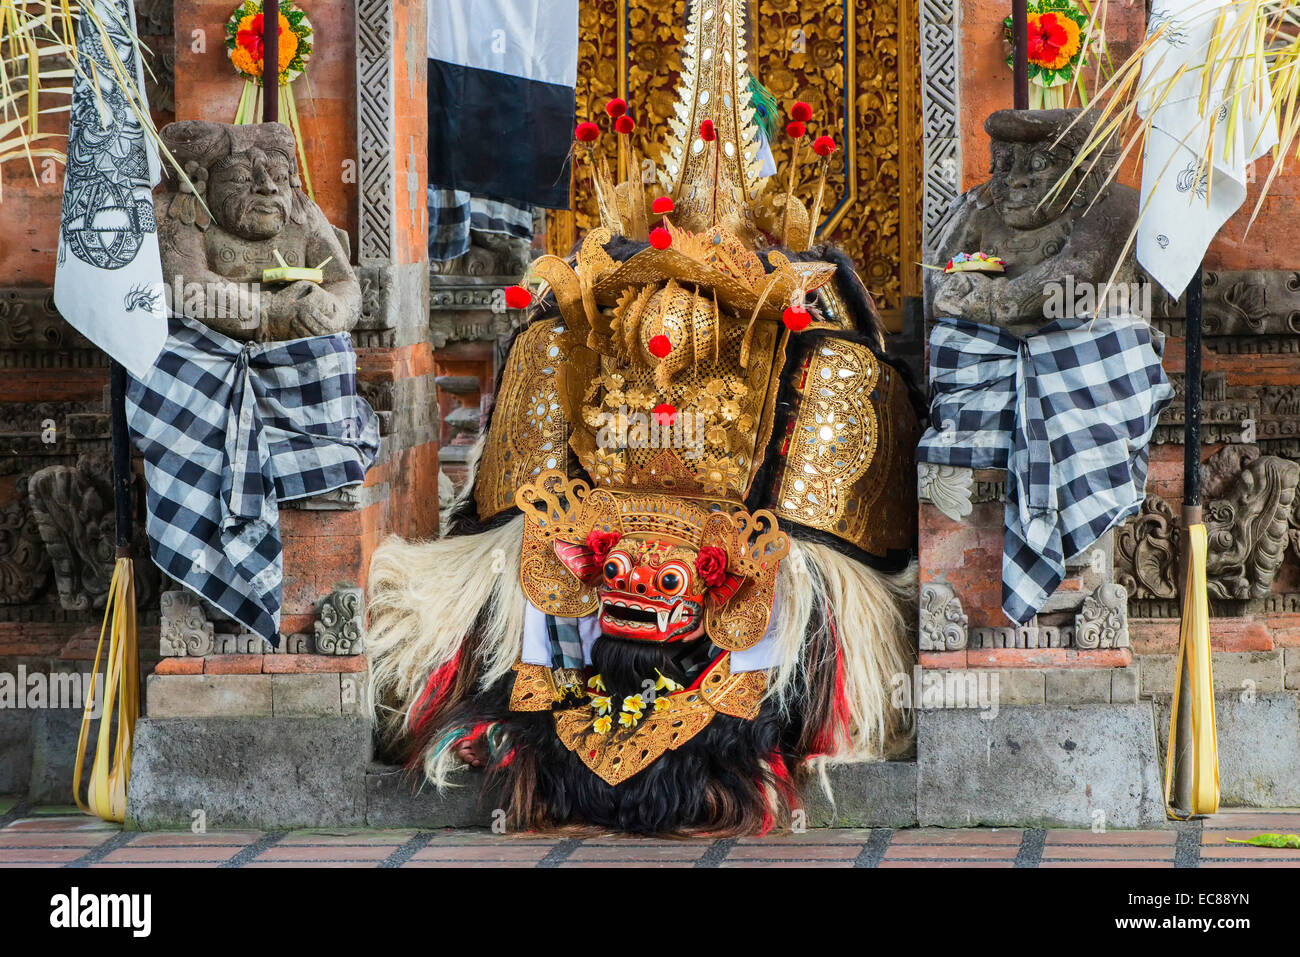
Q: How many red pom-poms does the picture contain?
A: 13